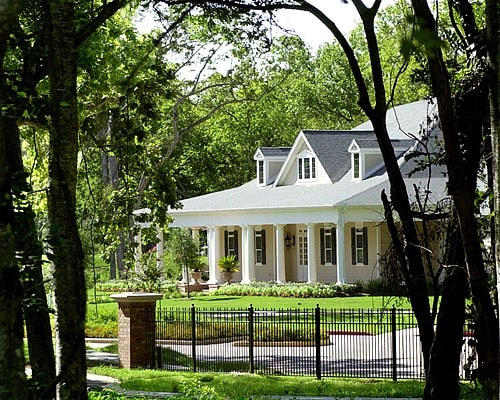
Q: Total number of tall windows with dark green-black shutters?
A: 4